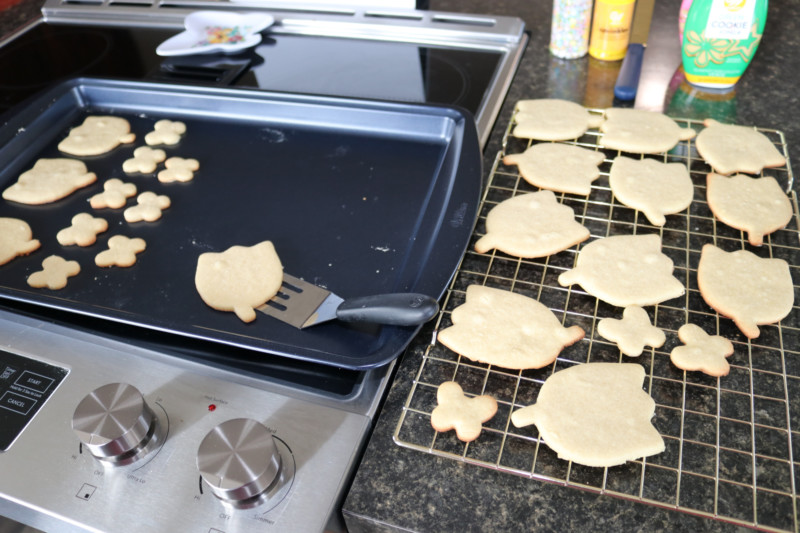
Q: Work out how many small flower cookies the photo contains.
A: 11